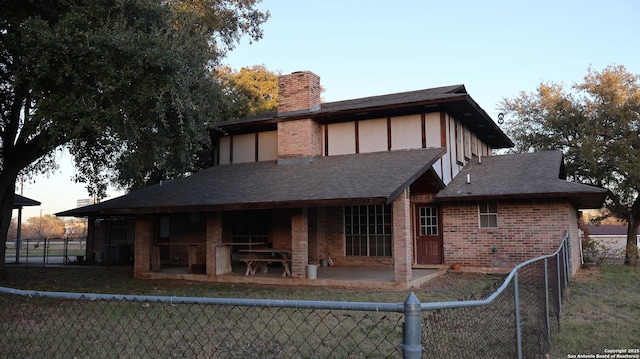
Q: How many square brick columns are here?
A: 4